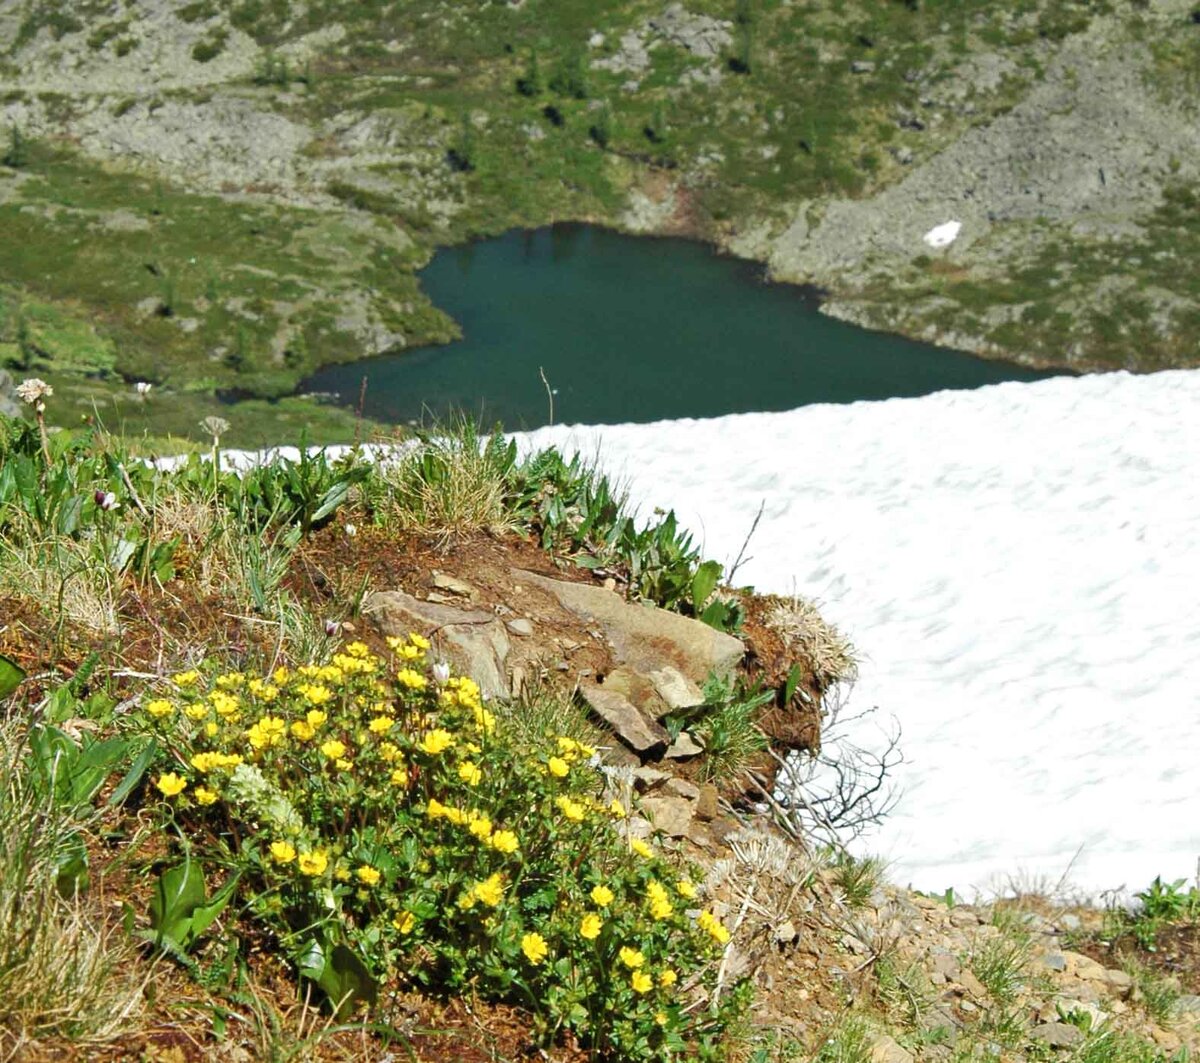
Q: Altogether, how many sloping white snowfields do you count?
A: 1